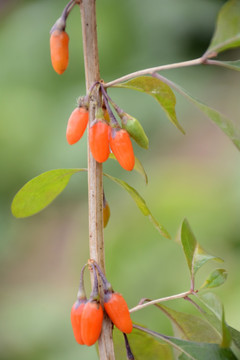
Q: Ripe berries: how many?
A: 7